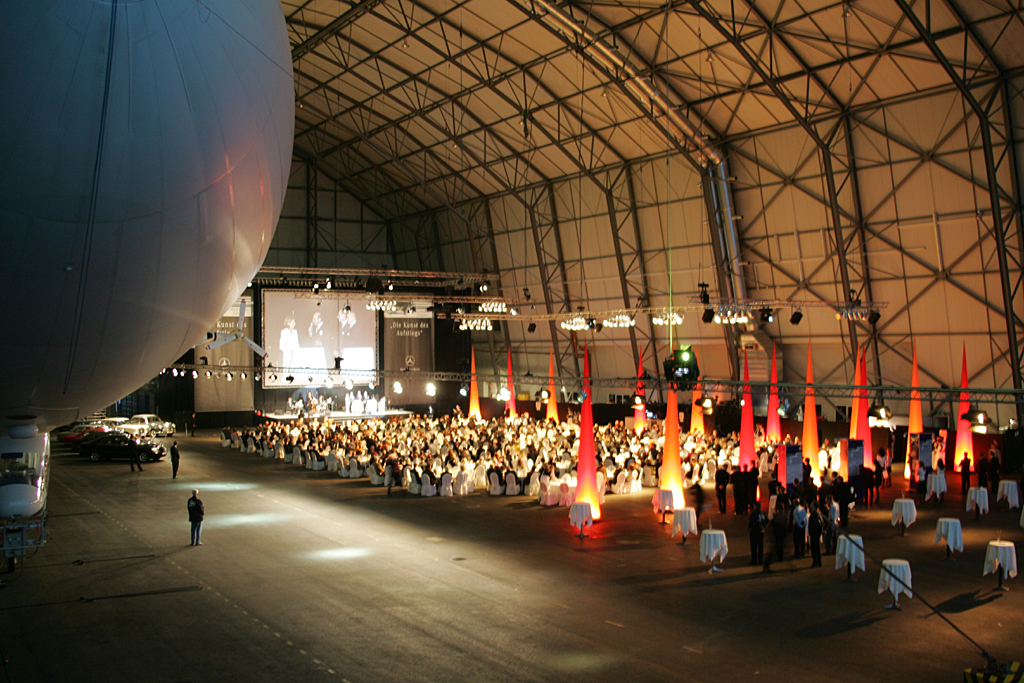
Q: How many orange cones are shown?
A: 7